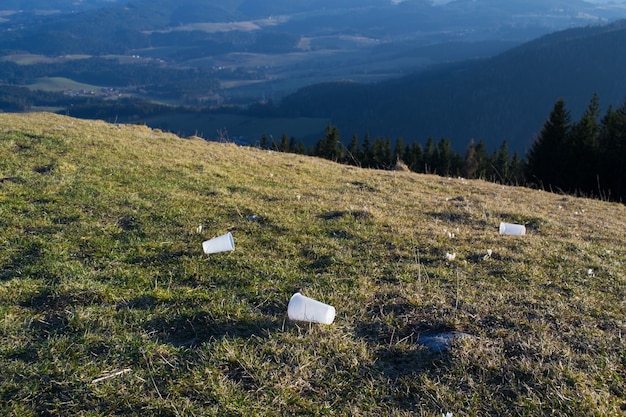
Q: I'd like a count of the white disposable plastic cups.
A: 3